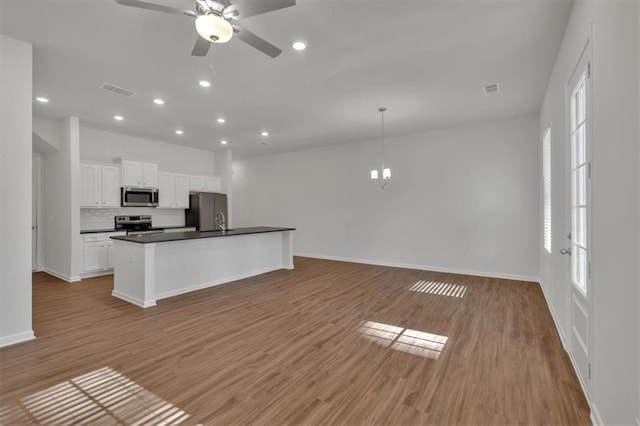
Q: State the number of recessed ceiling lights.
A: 9